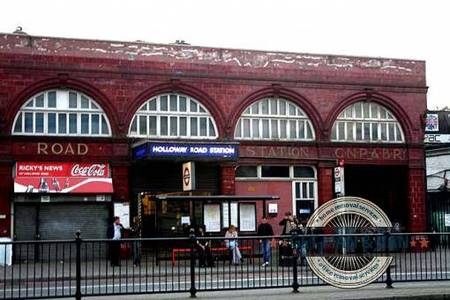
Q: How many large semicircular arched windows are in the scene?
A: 4